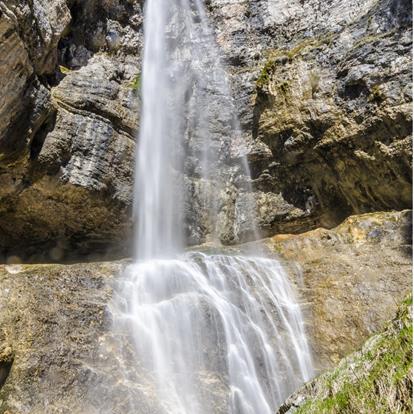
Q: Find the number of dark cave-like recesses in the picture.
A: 2